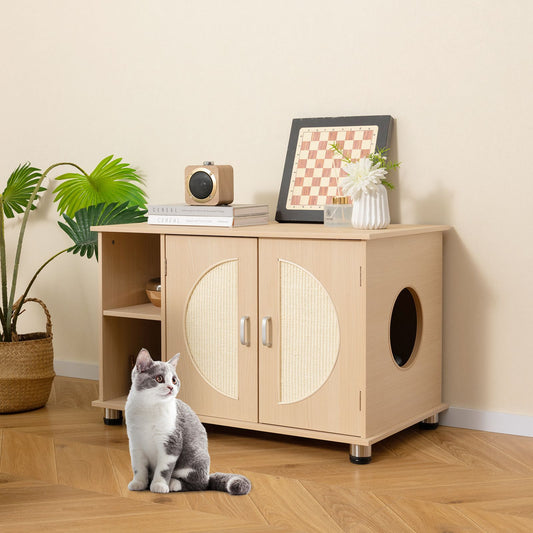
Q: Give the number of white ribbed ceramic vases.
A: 1